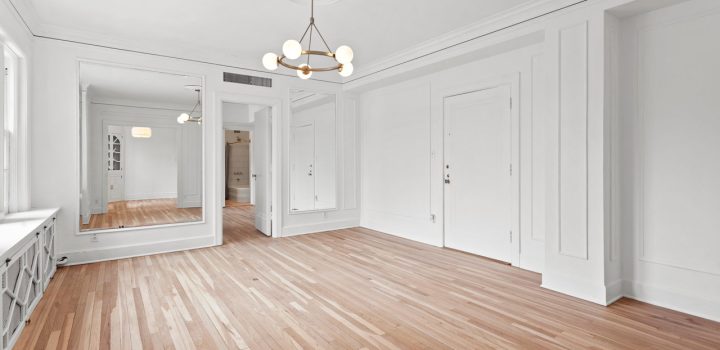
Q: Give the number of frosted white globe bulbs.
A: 5